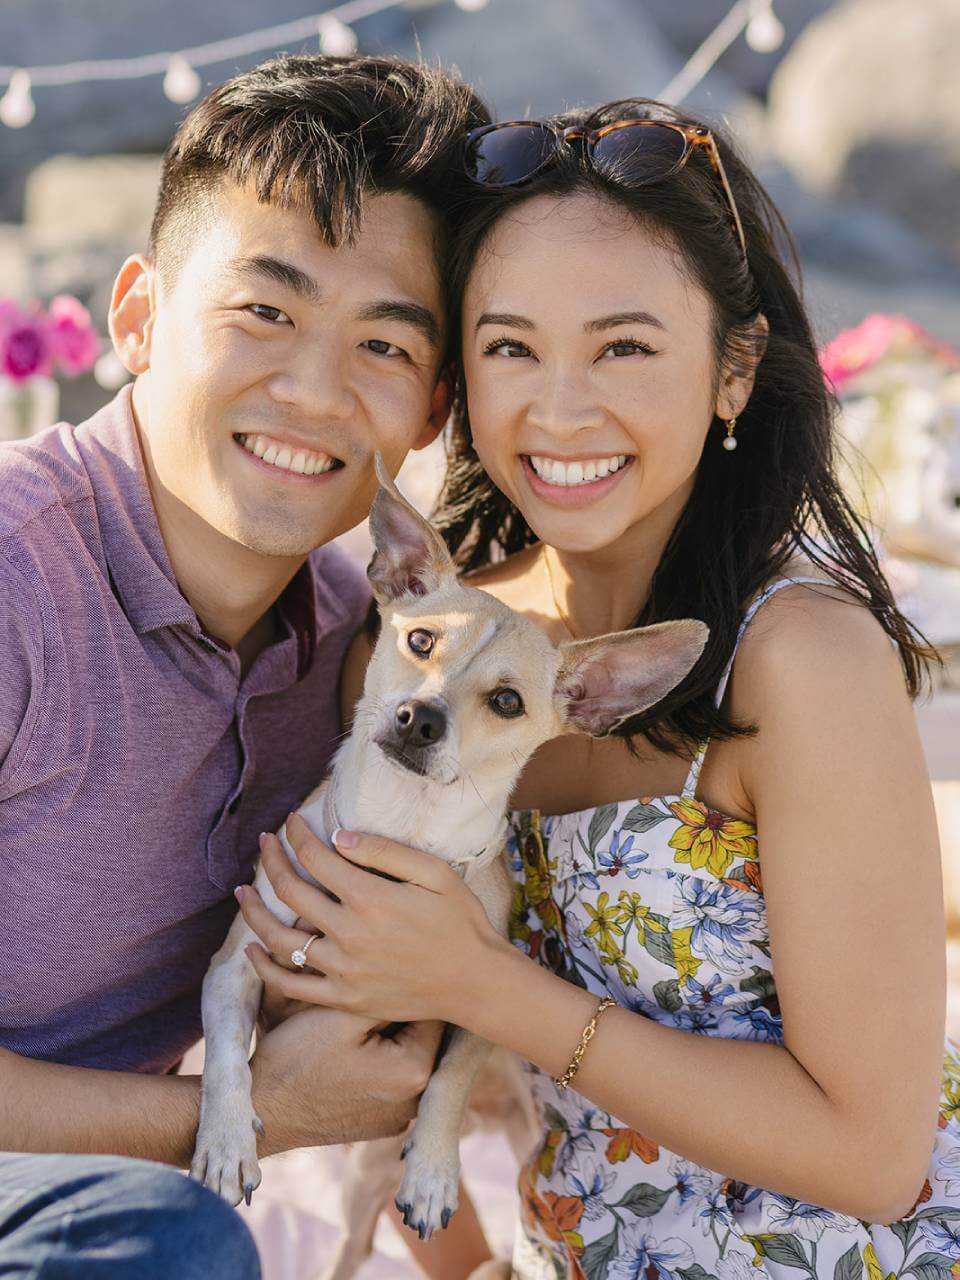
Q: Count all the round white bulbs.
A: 5